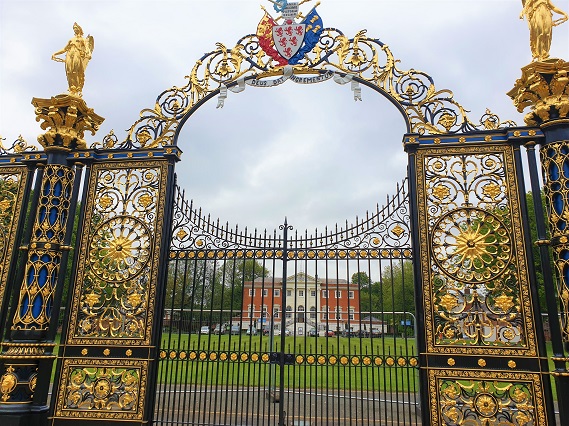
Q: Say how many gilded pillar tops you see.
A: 2